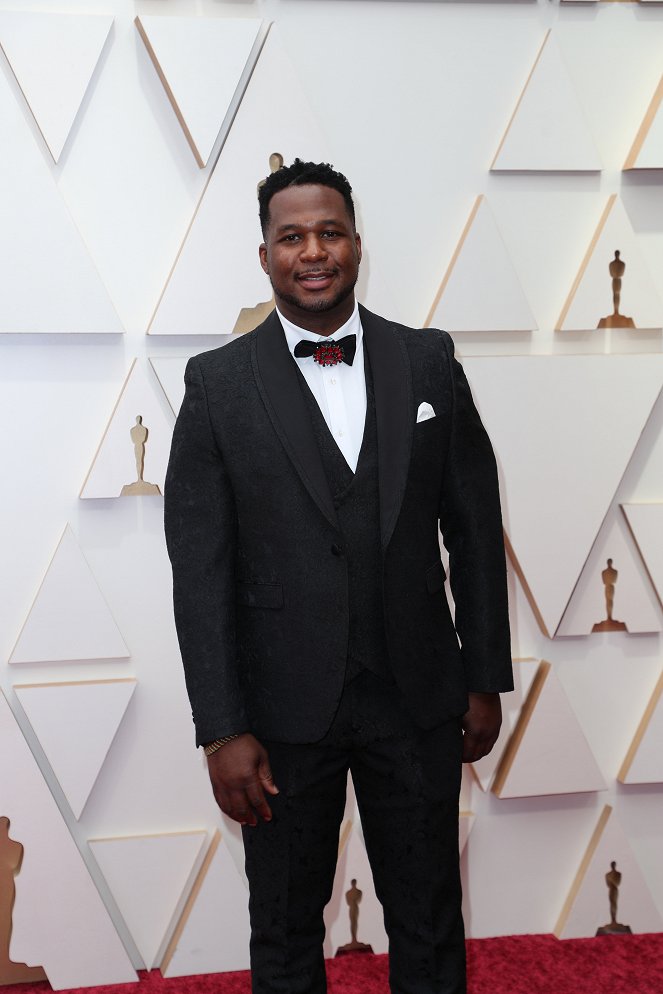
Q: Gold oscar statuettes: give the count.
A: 7